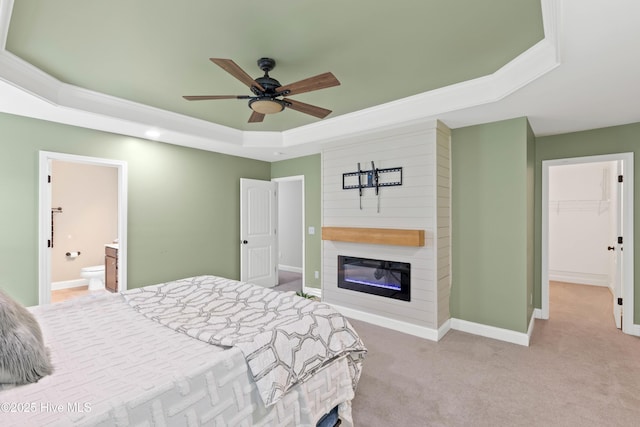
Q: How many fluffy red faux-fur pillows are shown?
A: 0